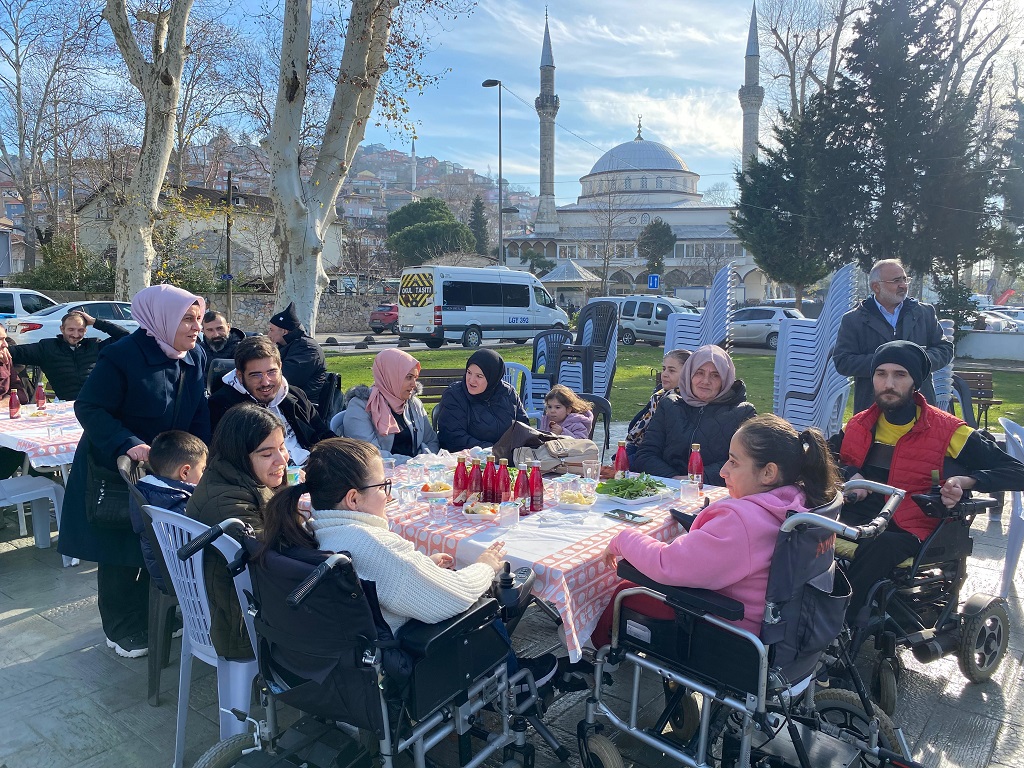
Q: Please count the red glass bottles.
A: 10